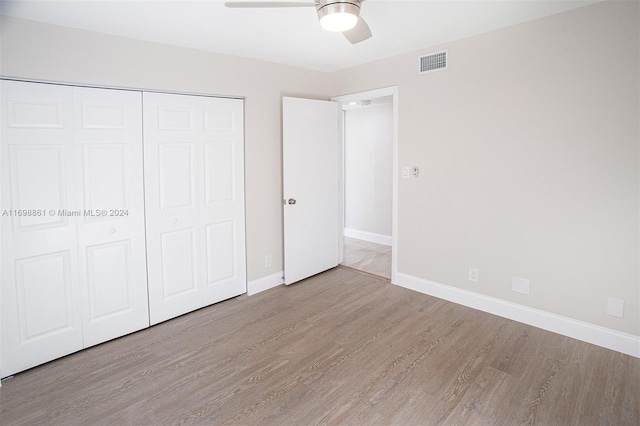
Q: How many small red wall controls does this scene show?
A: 0